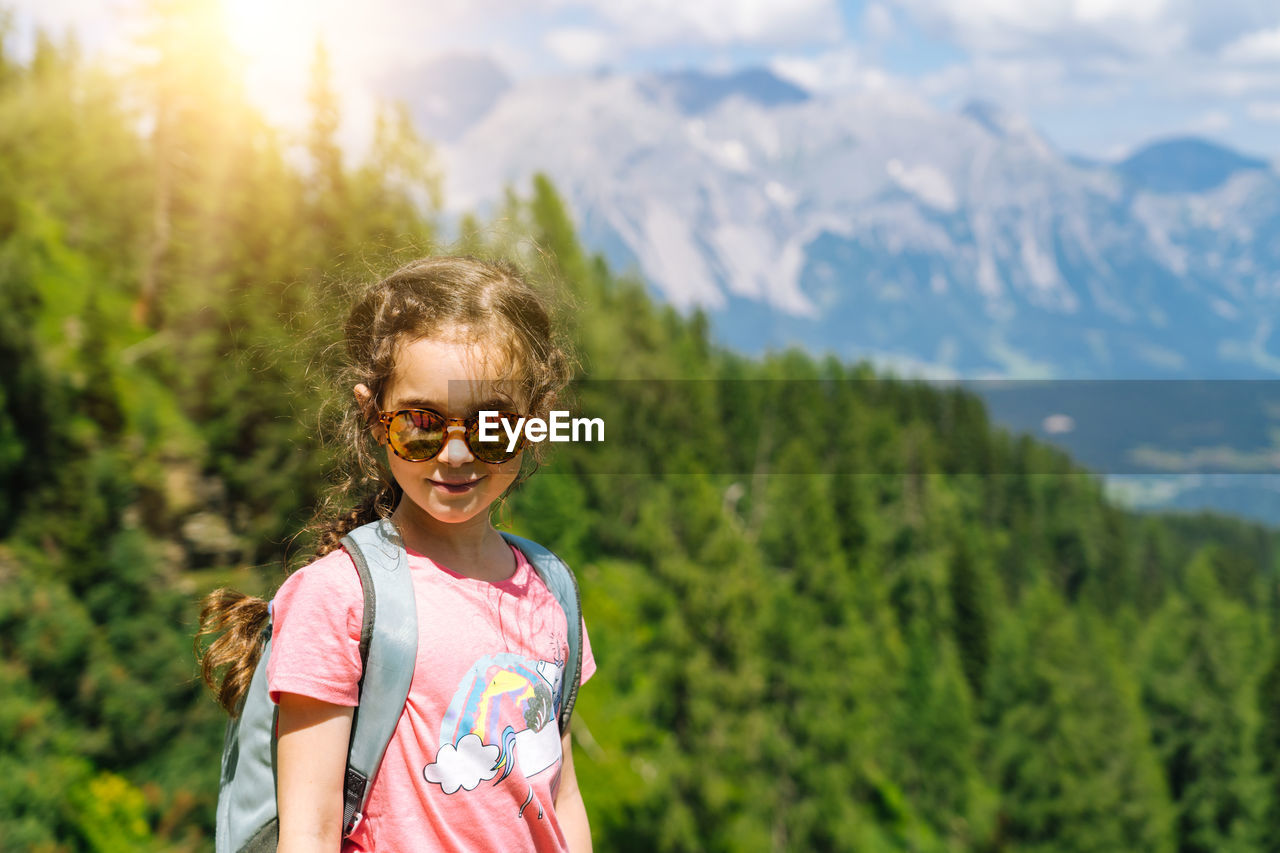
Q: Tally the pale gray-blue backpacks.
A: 1